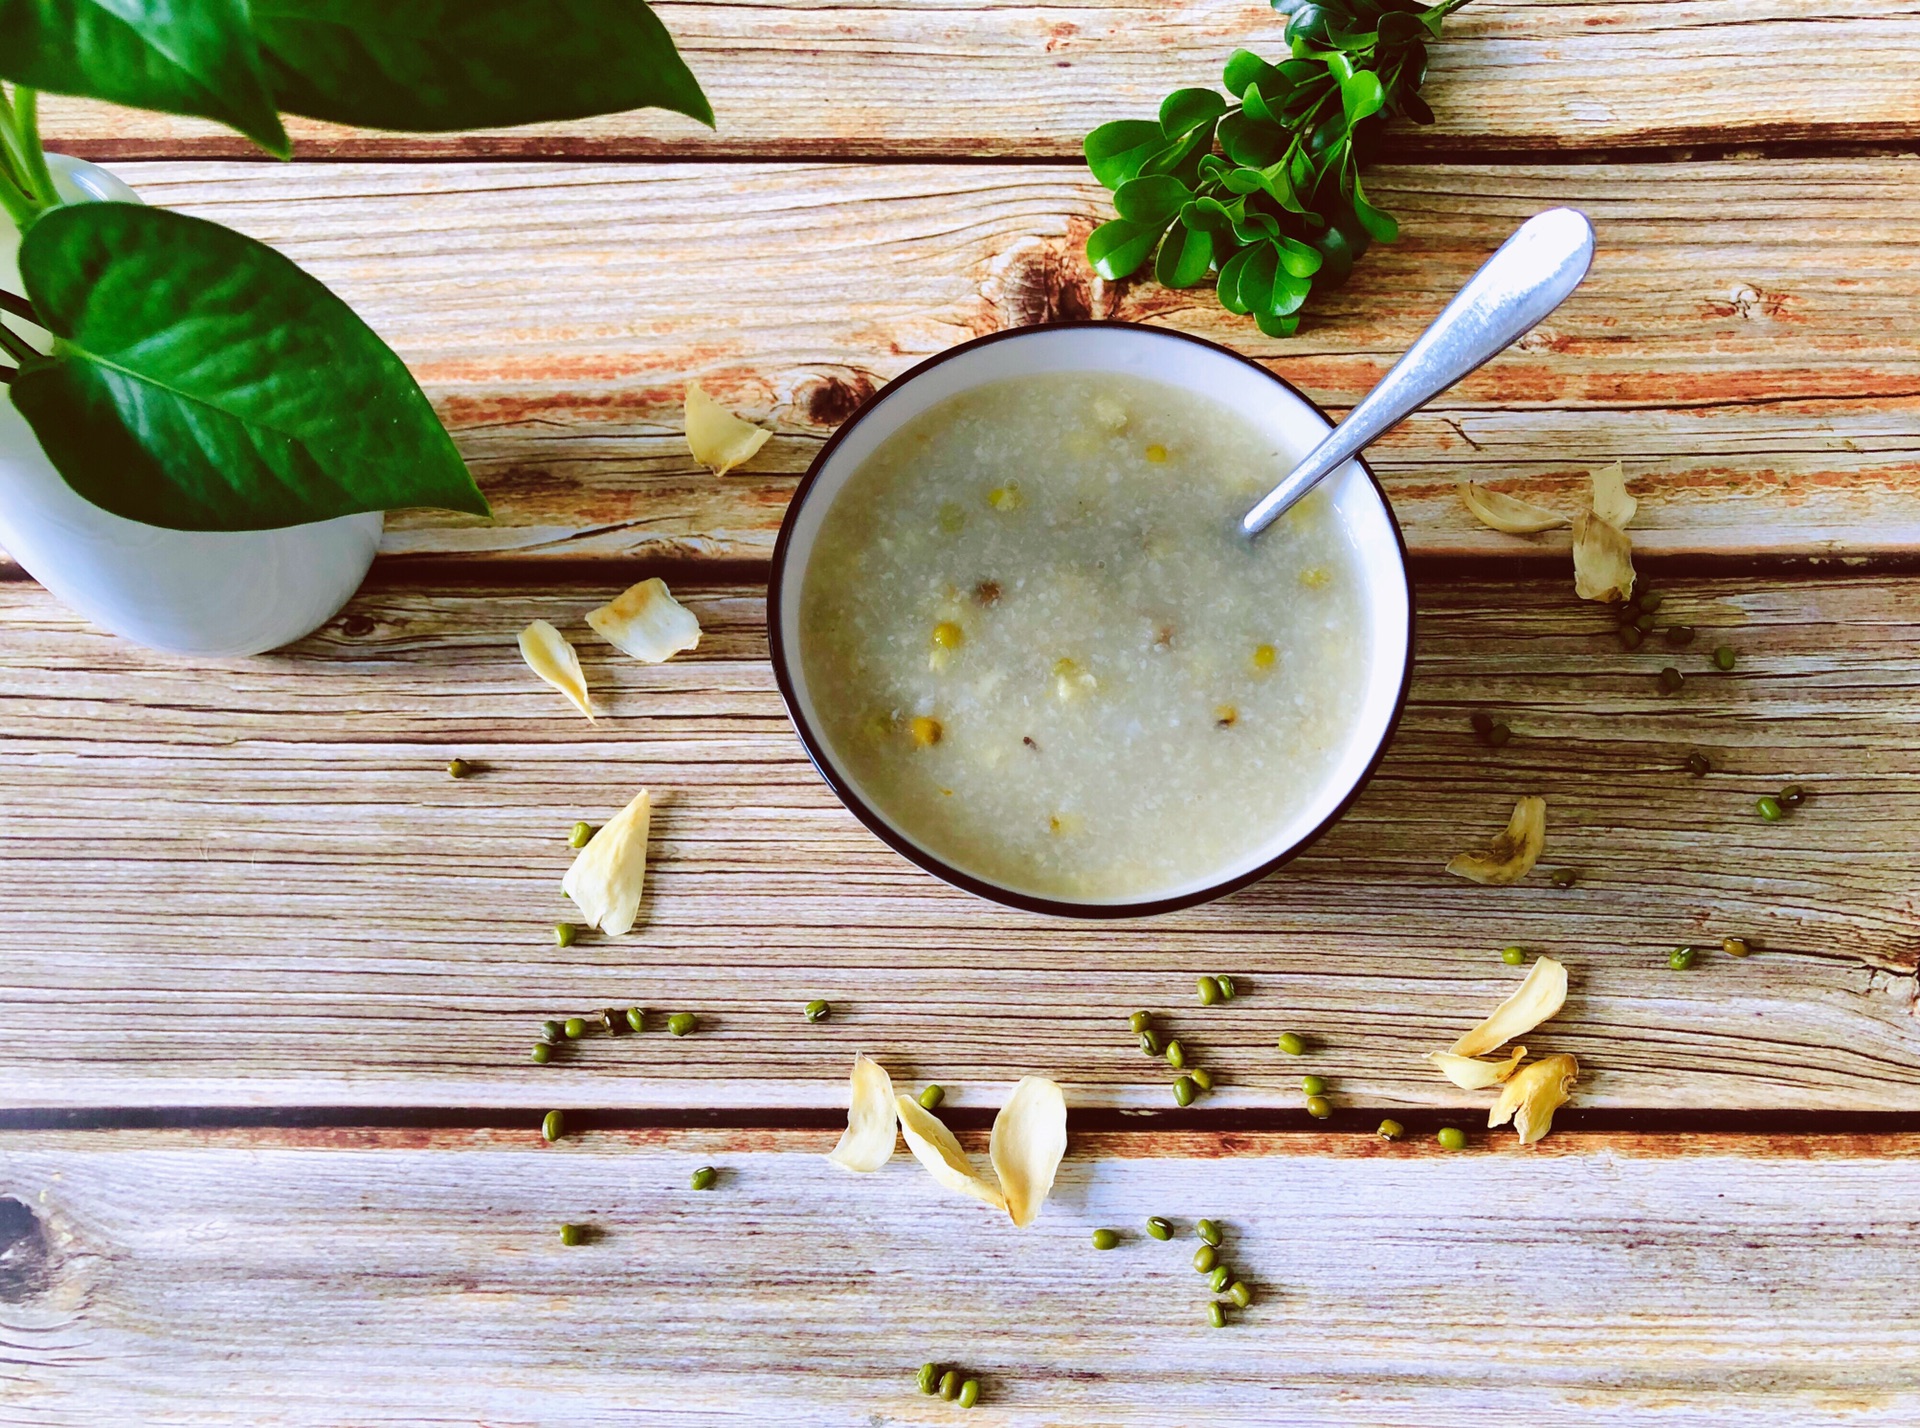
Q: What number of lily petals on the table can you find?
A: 14